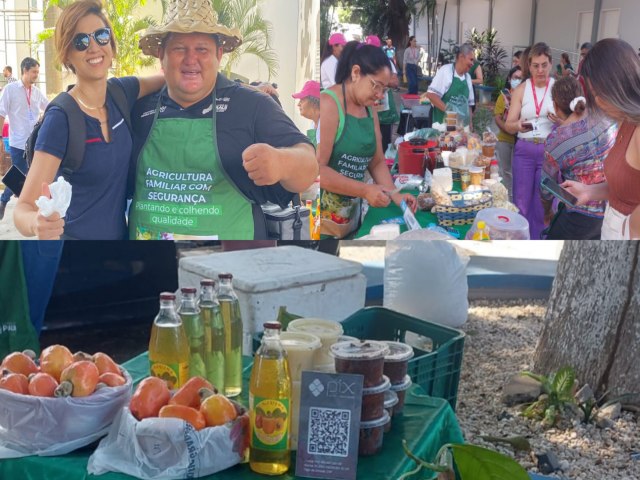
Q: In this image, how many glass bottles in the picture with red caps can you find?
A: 5